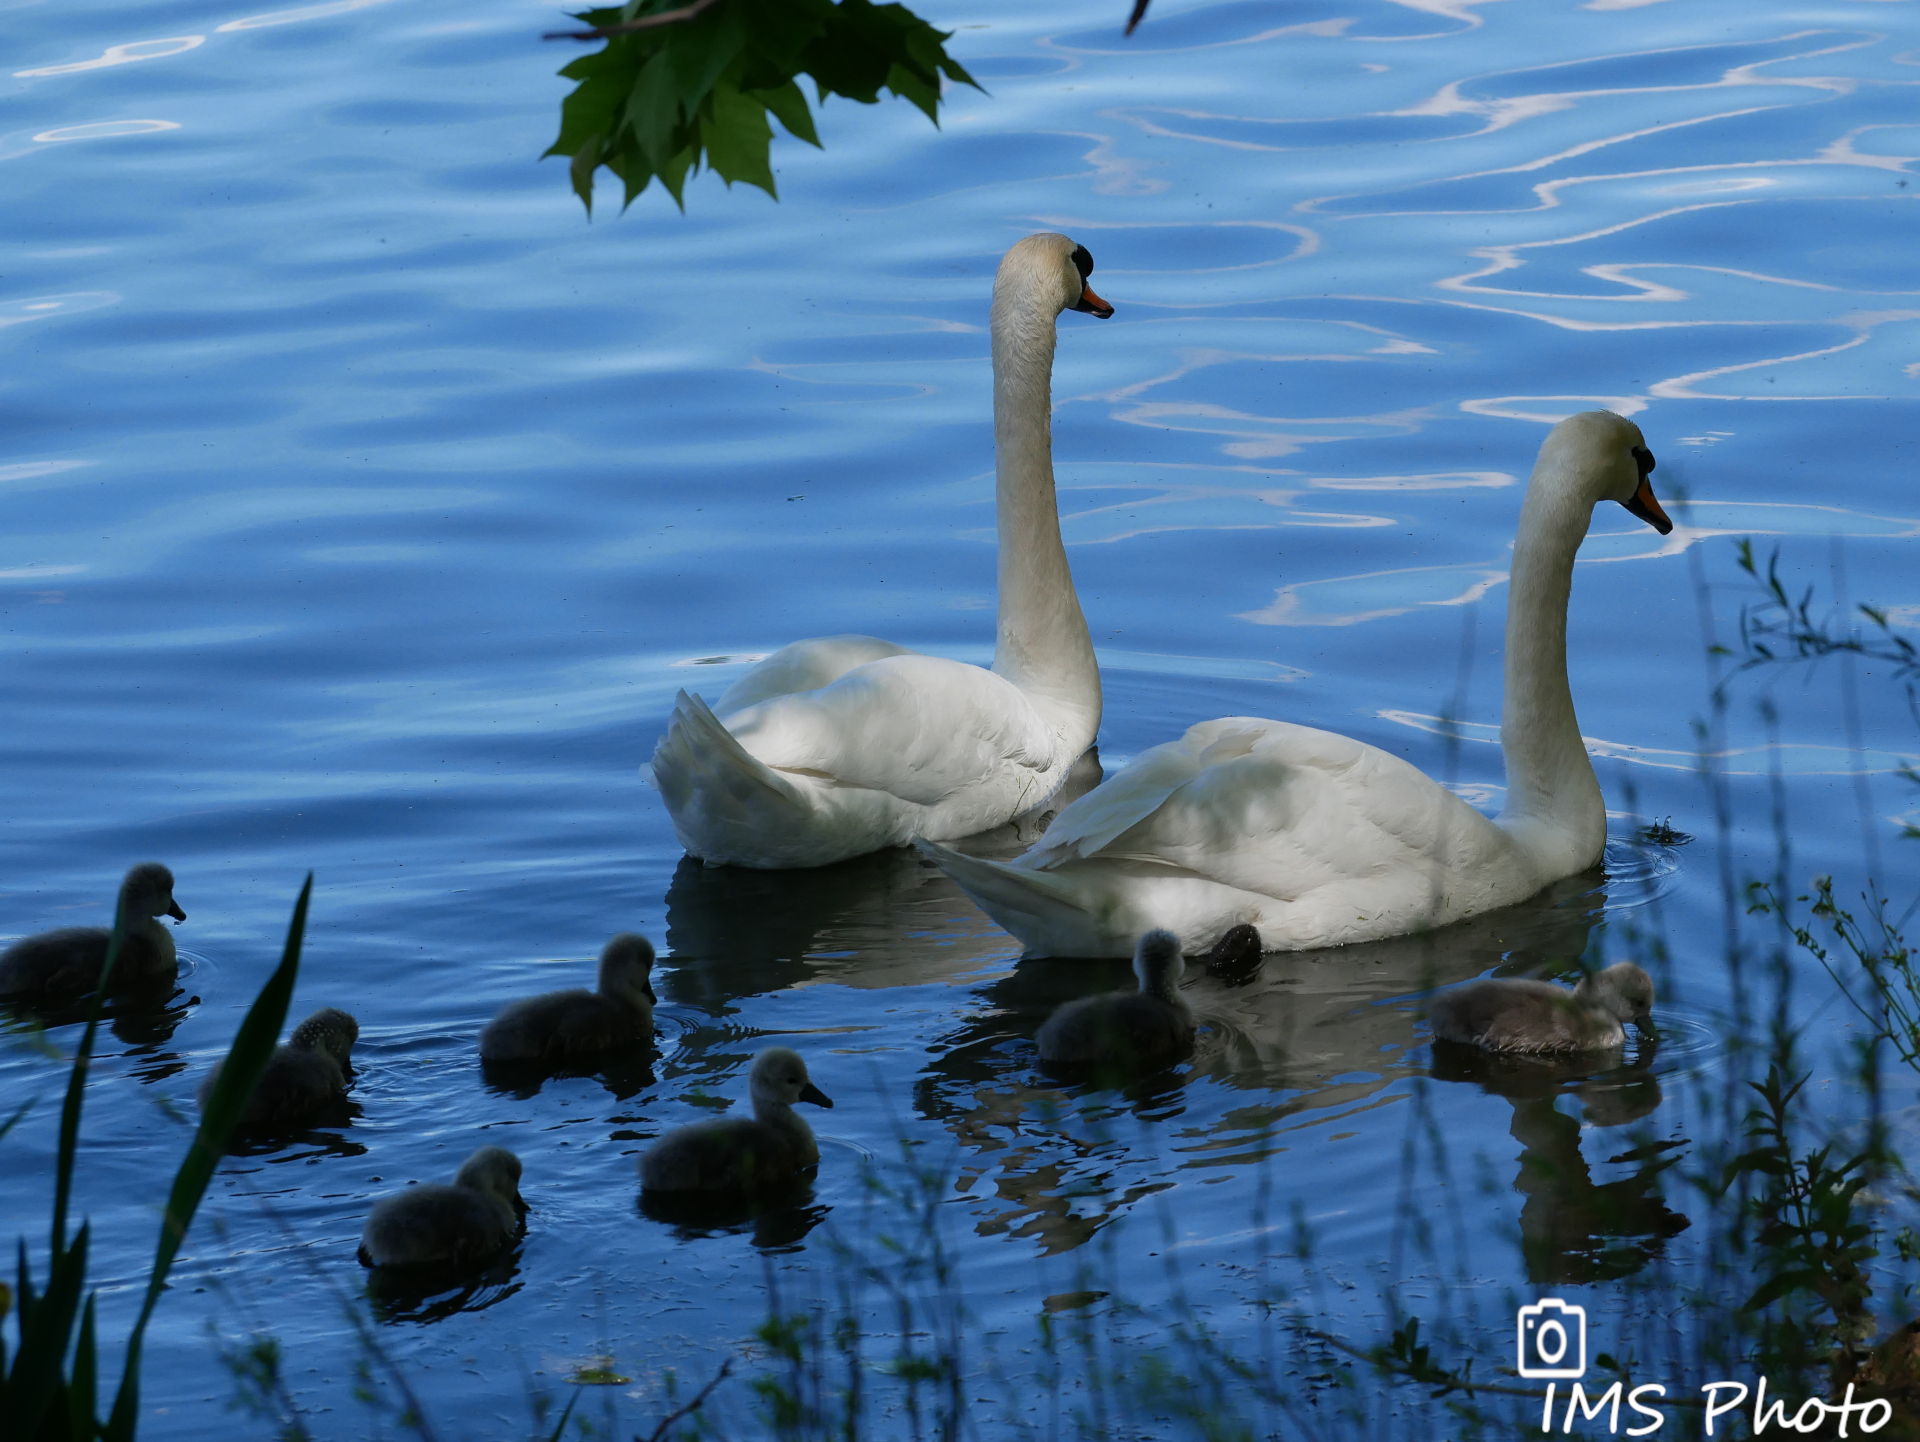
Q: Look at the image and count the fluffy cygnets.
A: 7